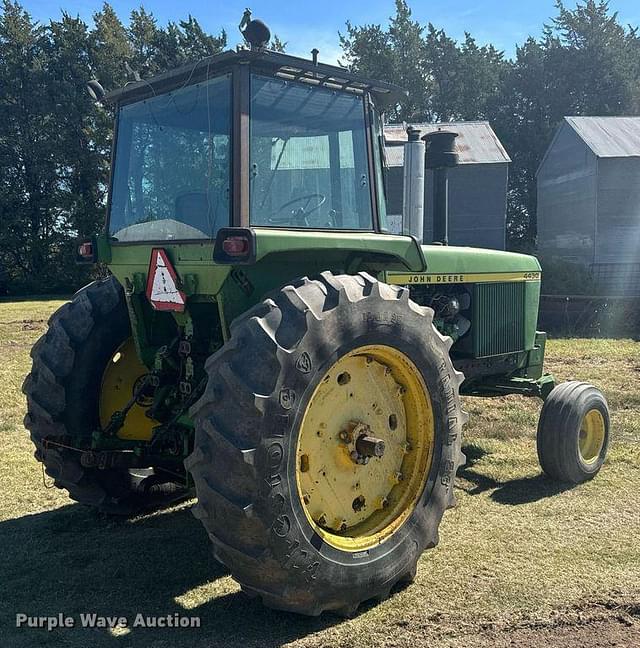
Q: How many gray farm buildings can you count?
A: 2